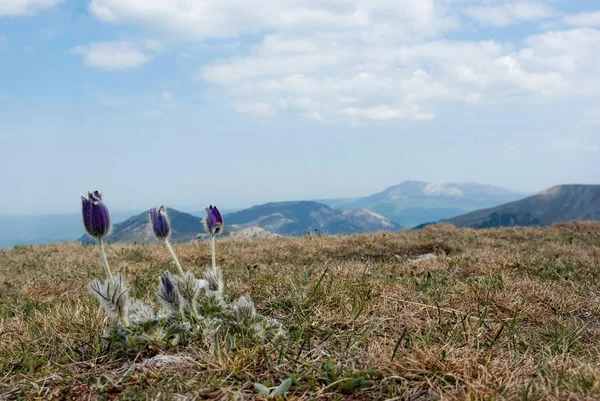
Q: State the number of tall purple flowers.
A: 3